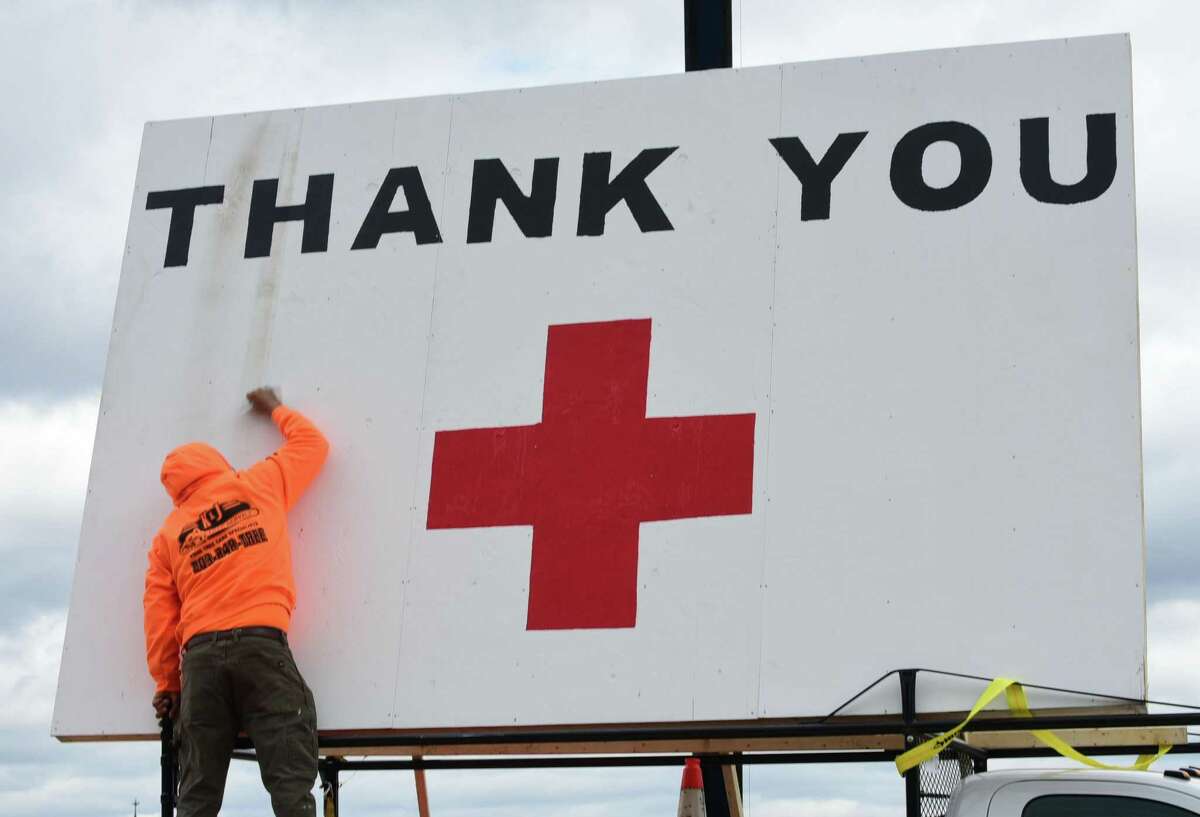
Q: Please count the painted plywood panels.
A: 3